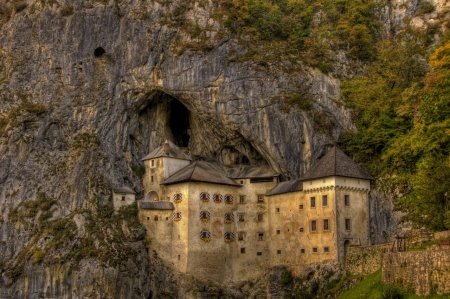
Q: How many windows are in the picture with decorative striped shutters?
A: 9